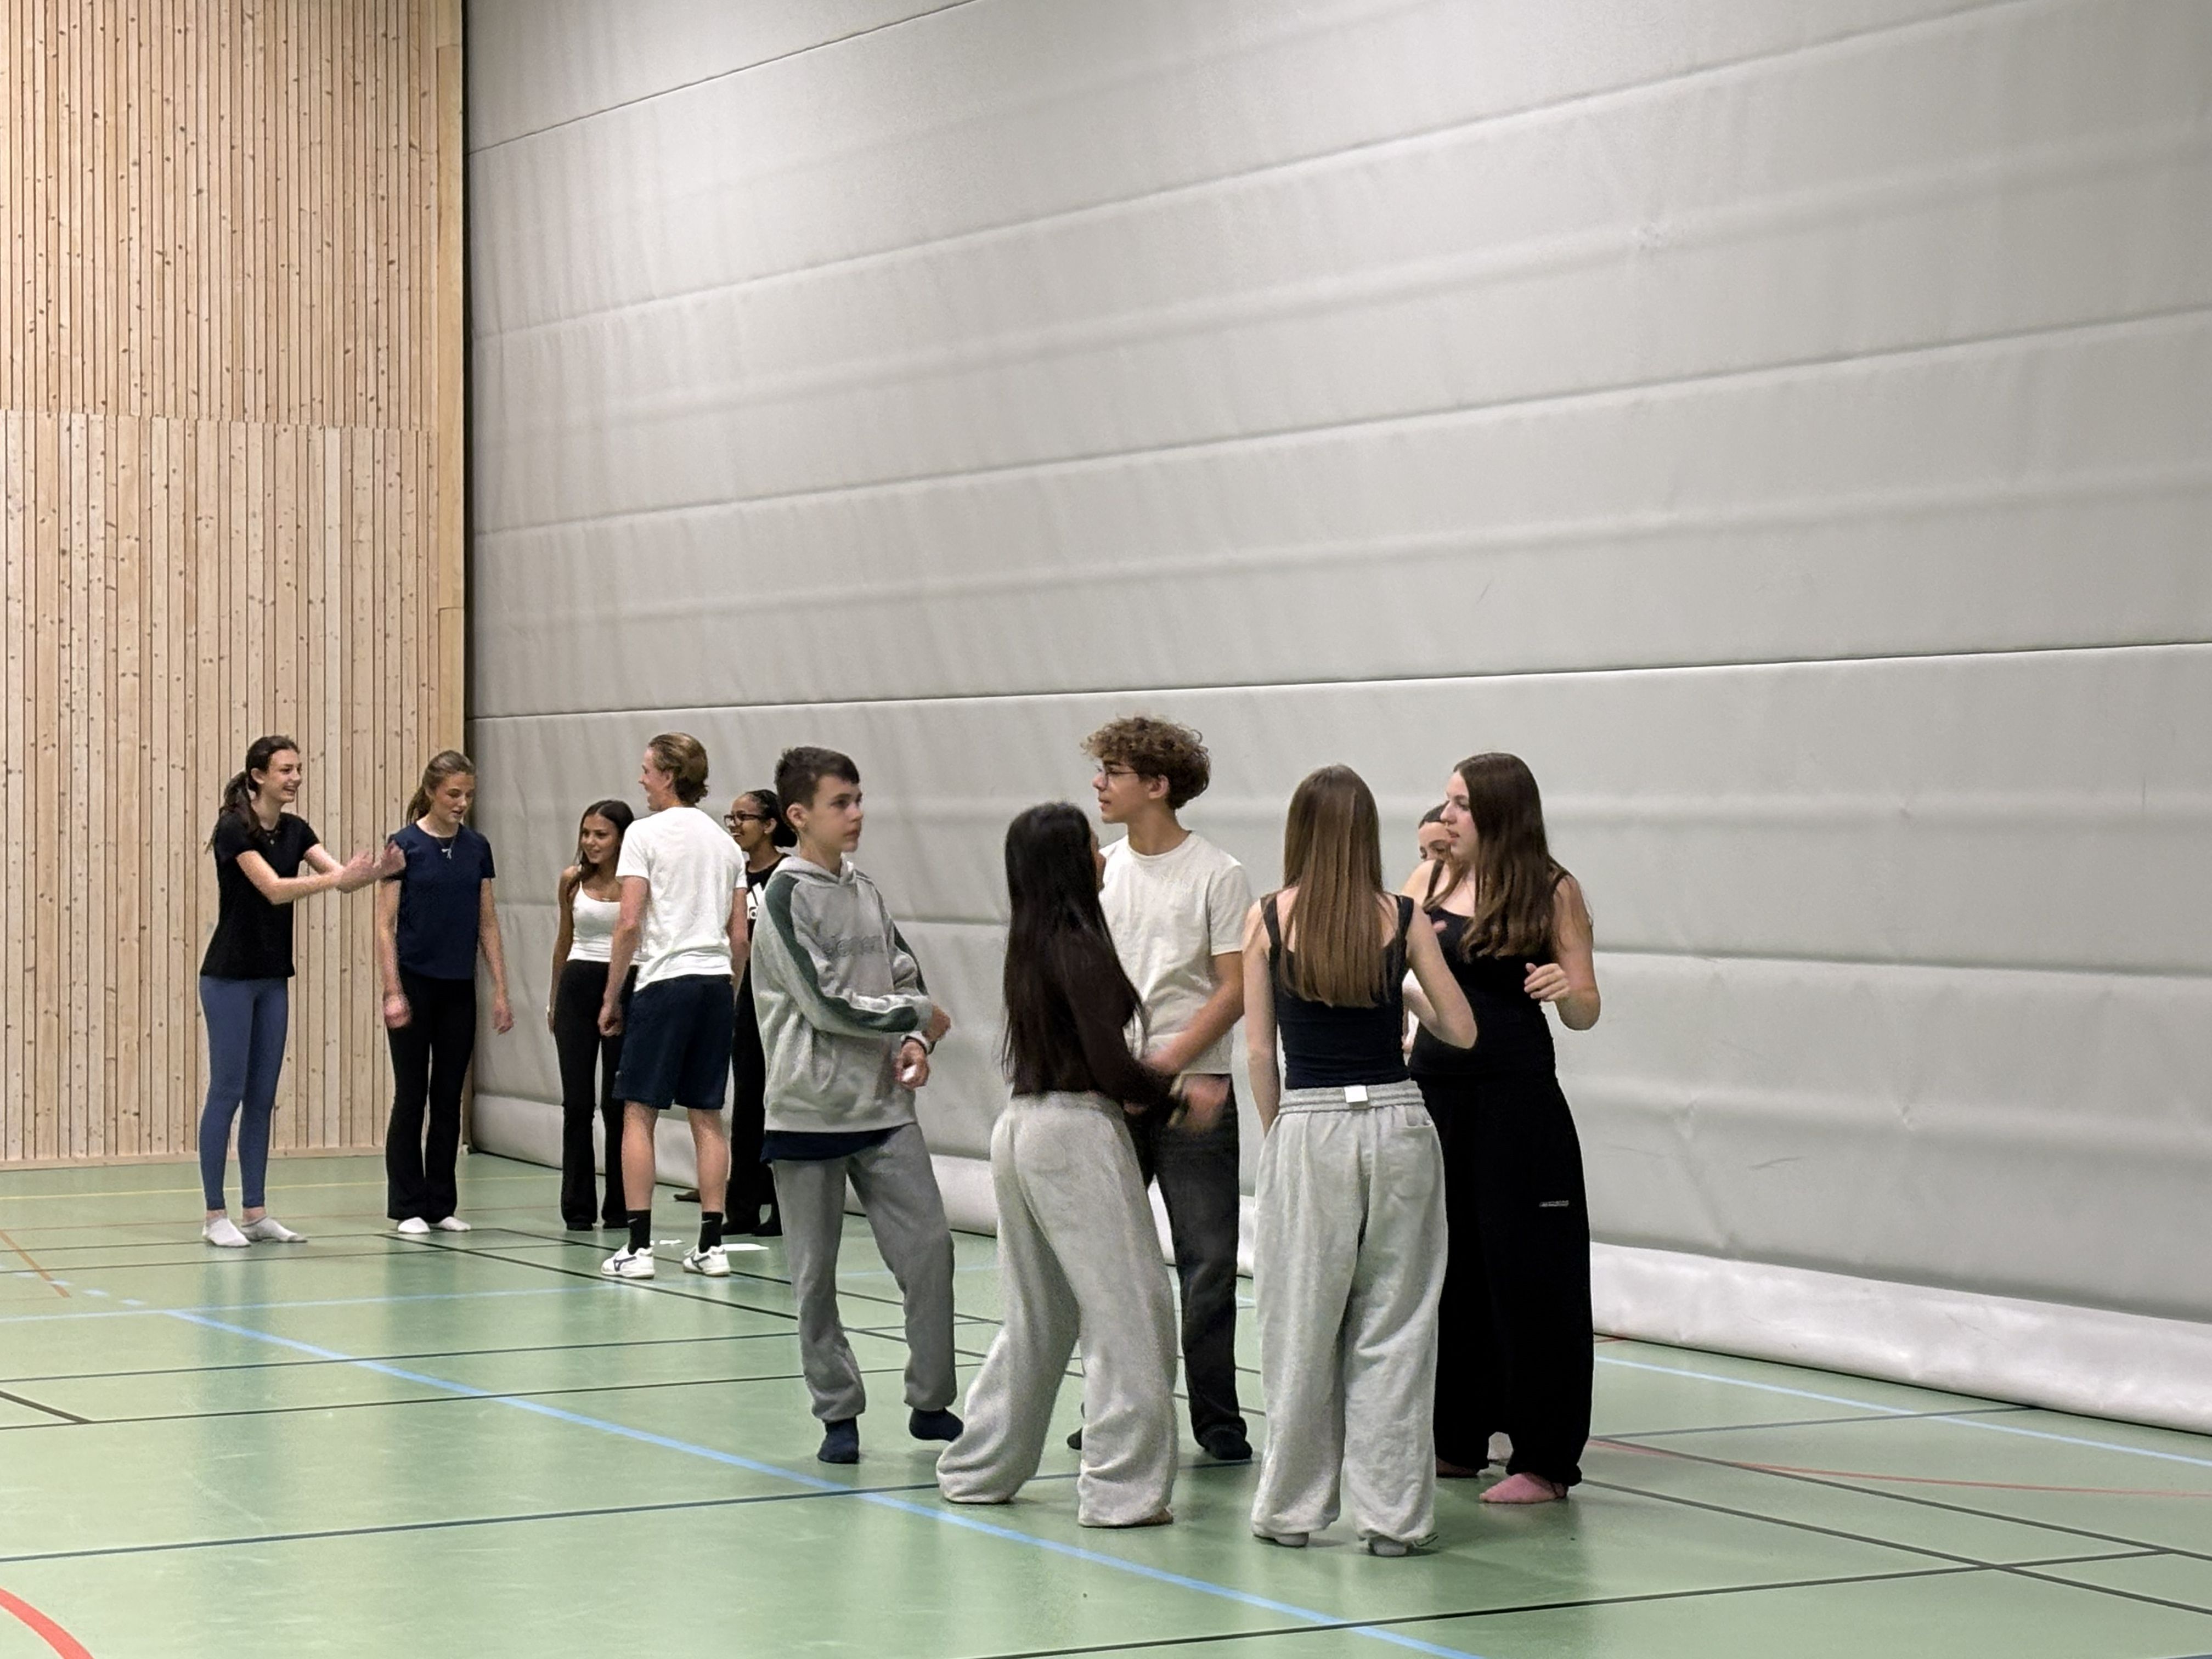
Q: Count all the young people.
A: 11